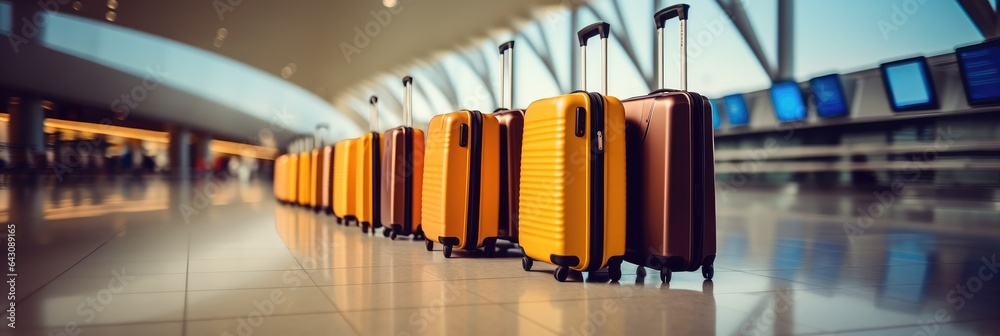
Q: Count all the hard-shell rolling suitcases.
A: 12